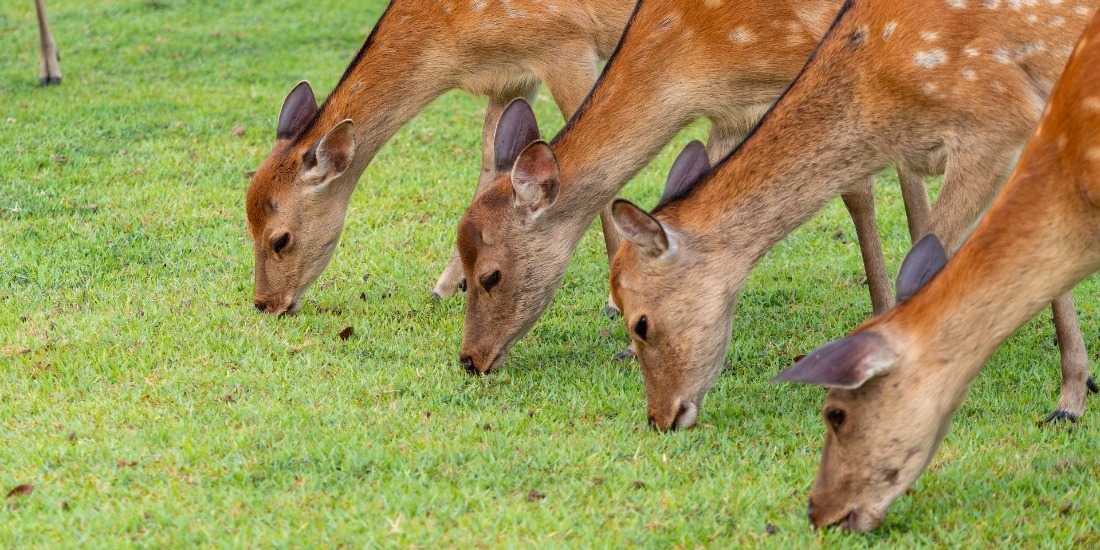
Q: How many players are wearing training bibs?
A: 0